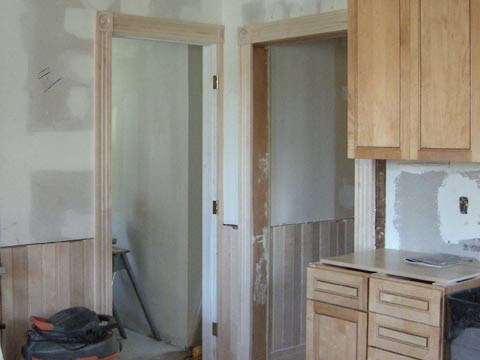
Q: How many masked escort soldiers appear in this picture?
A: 0